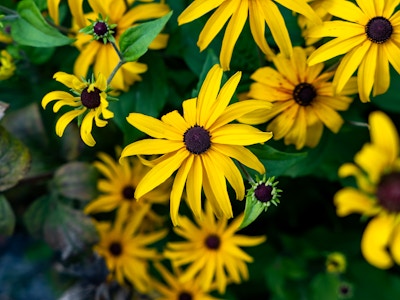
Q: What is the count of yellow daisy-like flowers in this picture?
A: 11